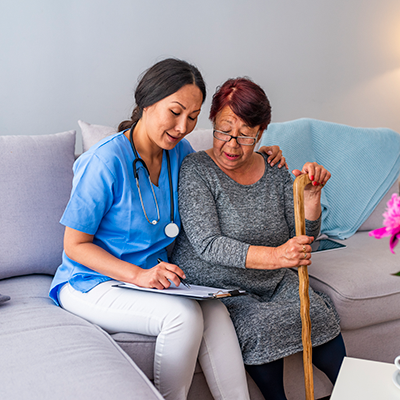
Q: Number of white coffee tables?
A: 1